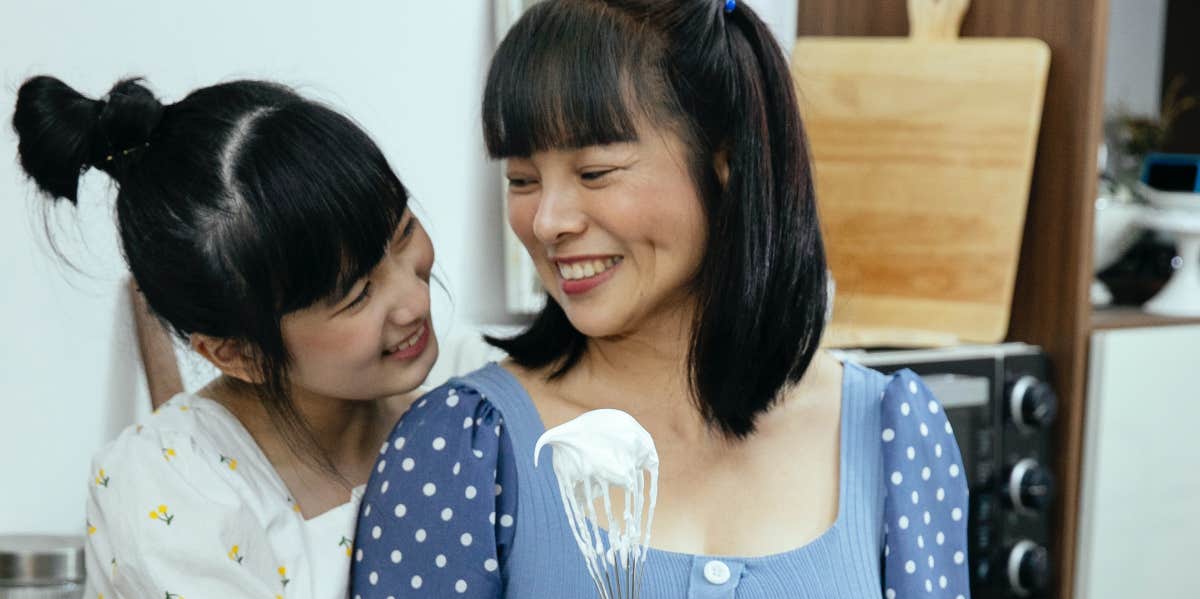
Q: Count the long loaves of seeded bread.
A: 0